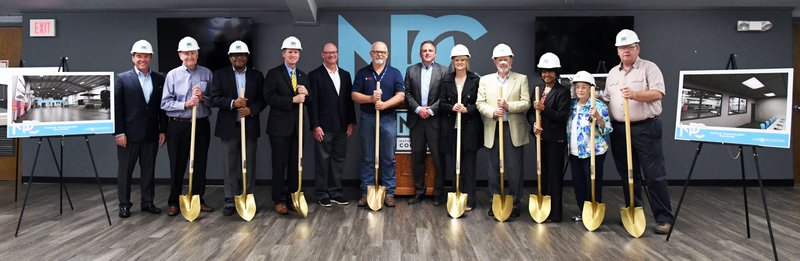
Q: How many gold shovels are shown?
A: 9